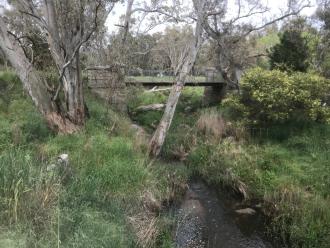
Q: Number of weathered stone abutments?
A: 2